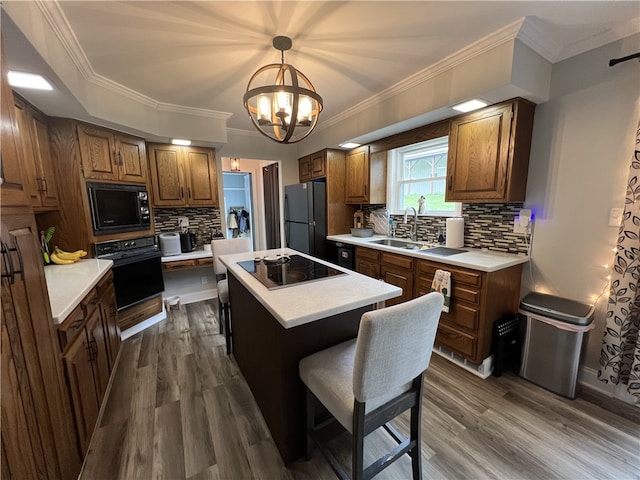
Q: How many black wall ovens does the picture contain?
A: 1